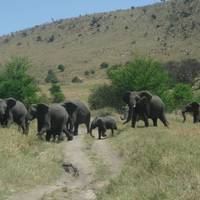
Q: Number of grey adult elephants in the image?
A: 5